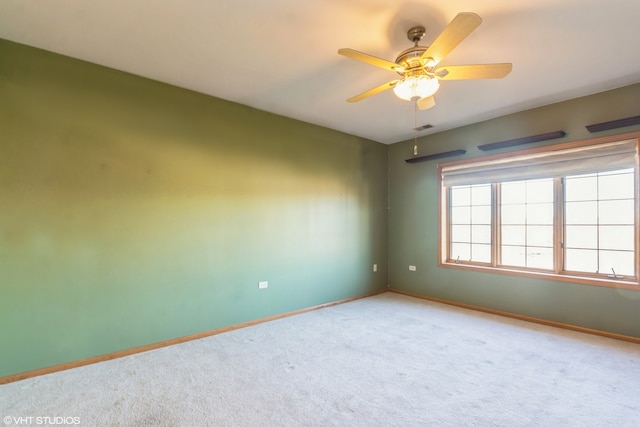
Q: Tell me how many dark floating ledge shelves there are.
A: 3